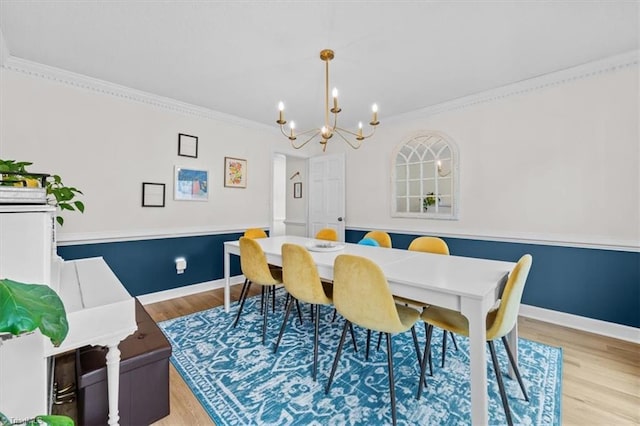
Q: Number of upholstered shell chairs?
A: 8